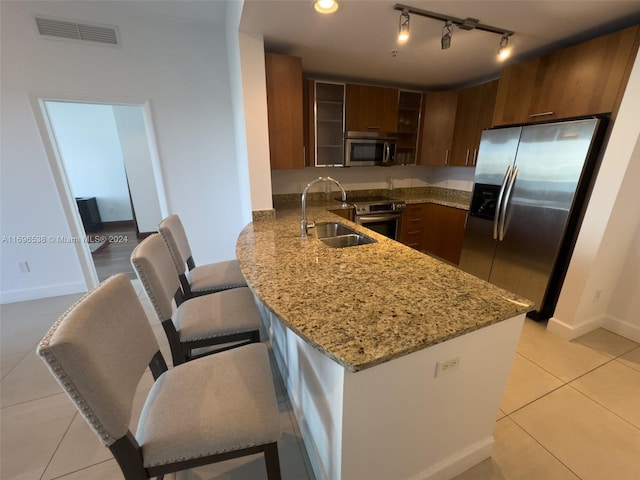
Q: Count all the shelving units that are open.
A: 2